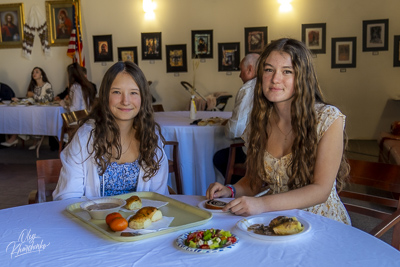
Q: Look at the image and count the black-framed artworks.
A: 11